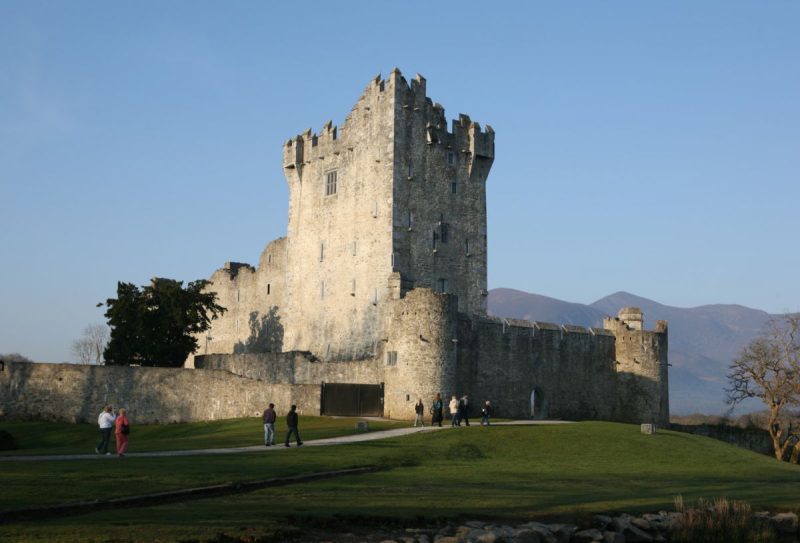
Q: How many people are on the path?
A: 9